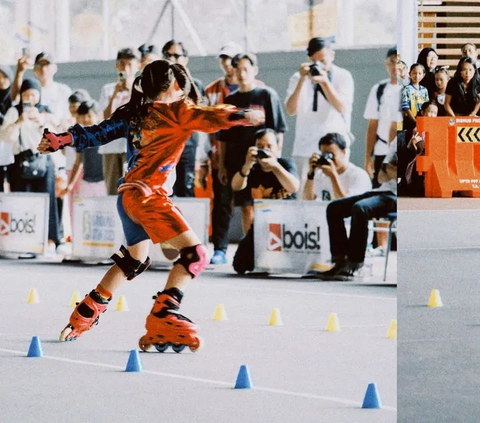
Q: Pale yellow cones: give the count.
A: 8